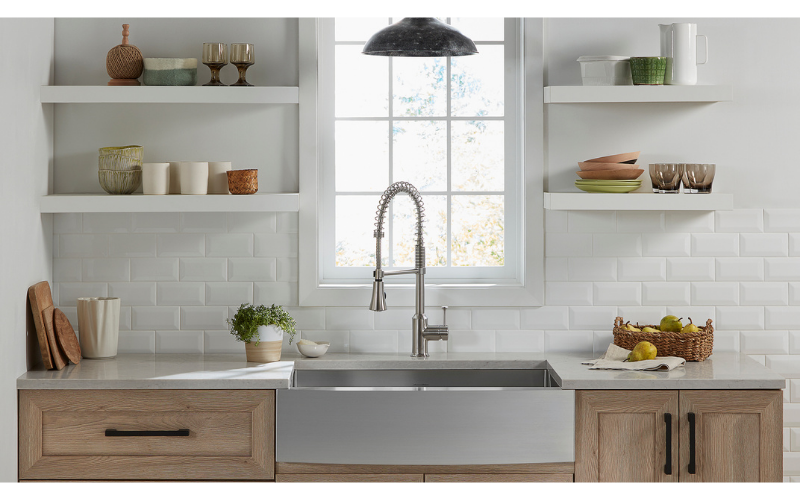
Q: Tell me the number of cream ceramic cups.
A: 4